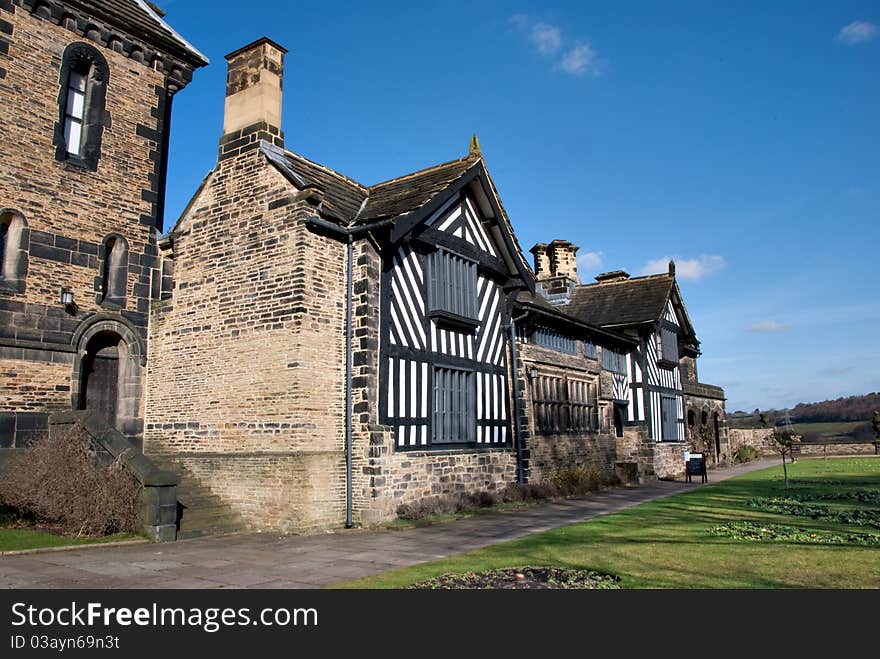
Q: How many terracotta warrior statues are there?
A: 0